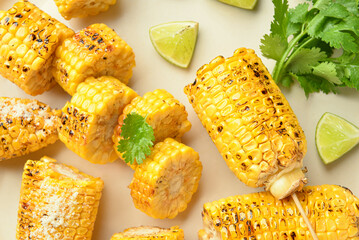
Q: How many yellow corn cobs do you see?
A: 11